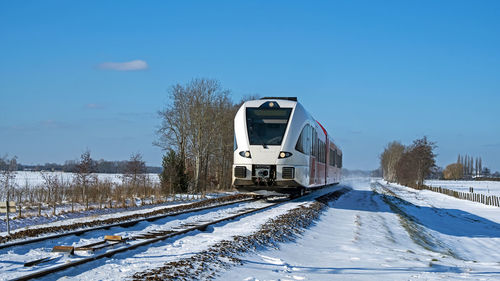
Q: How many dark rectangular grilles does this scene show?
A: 2